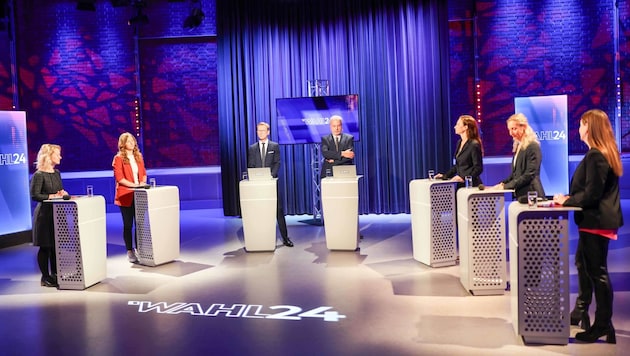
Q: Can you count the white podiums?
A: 7